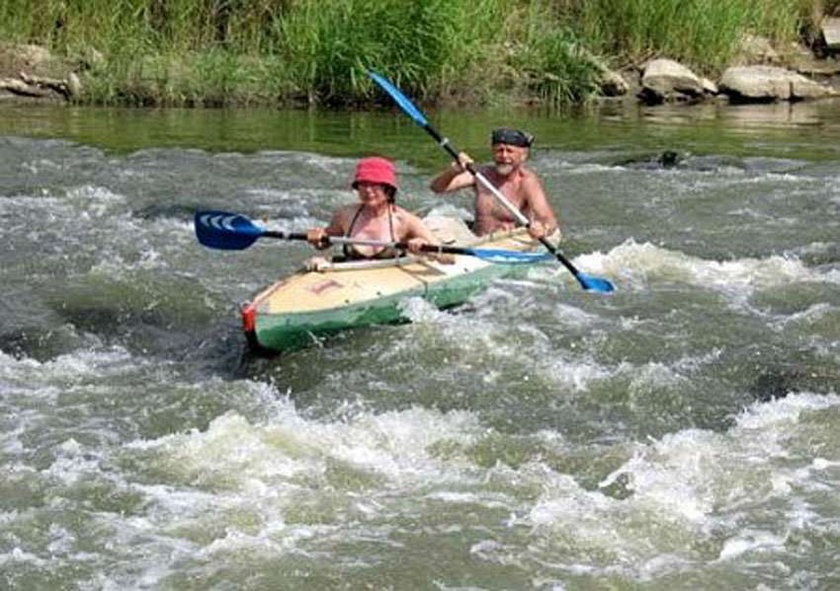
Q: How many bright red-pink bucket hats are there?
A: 1